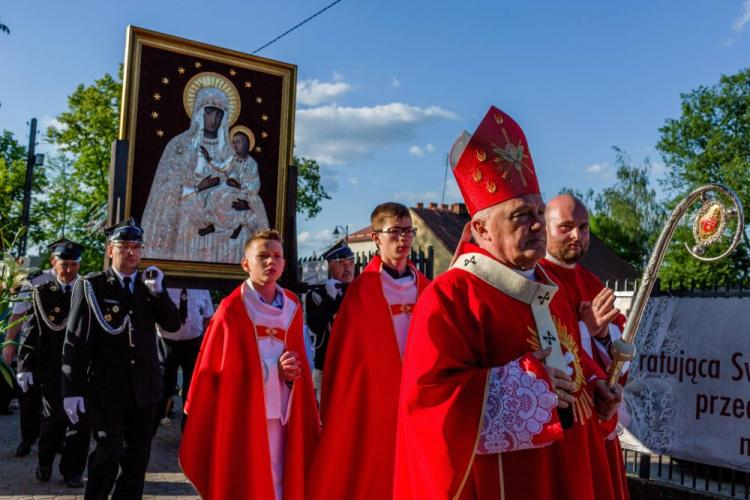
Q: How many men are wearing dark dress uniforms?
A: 3